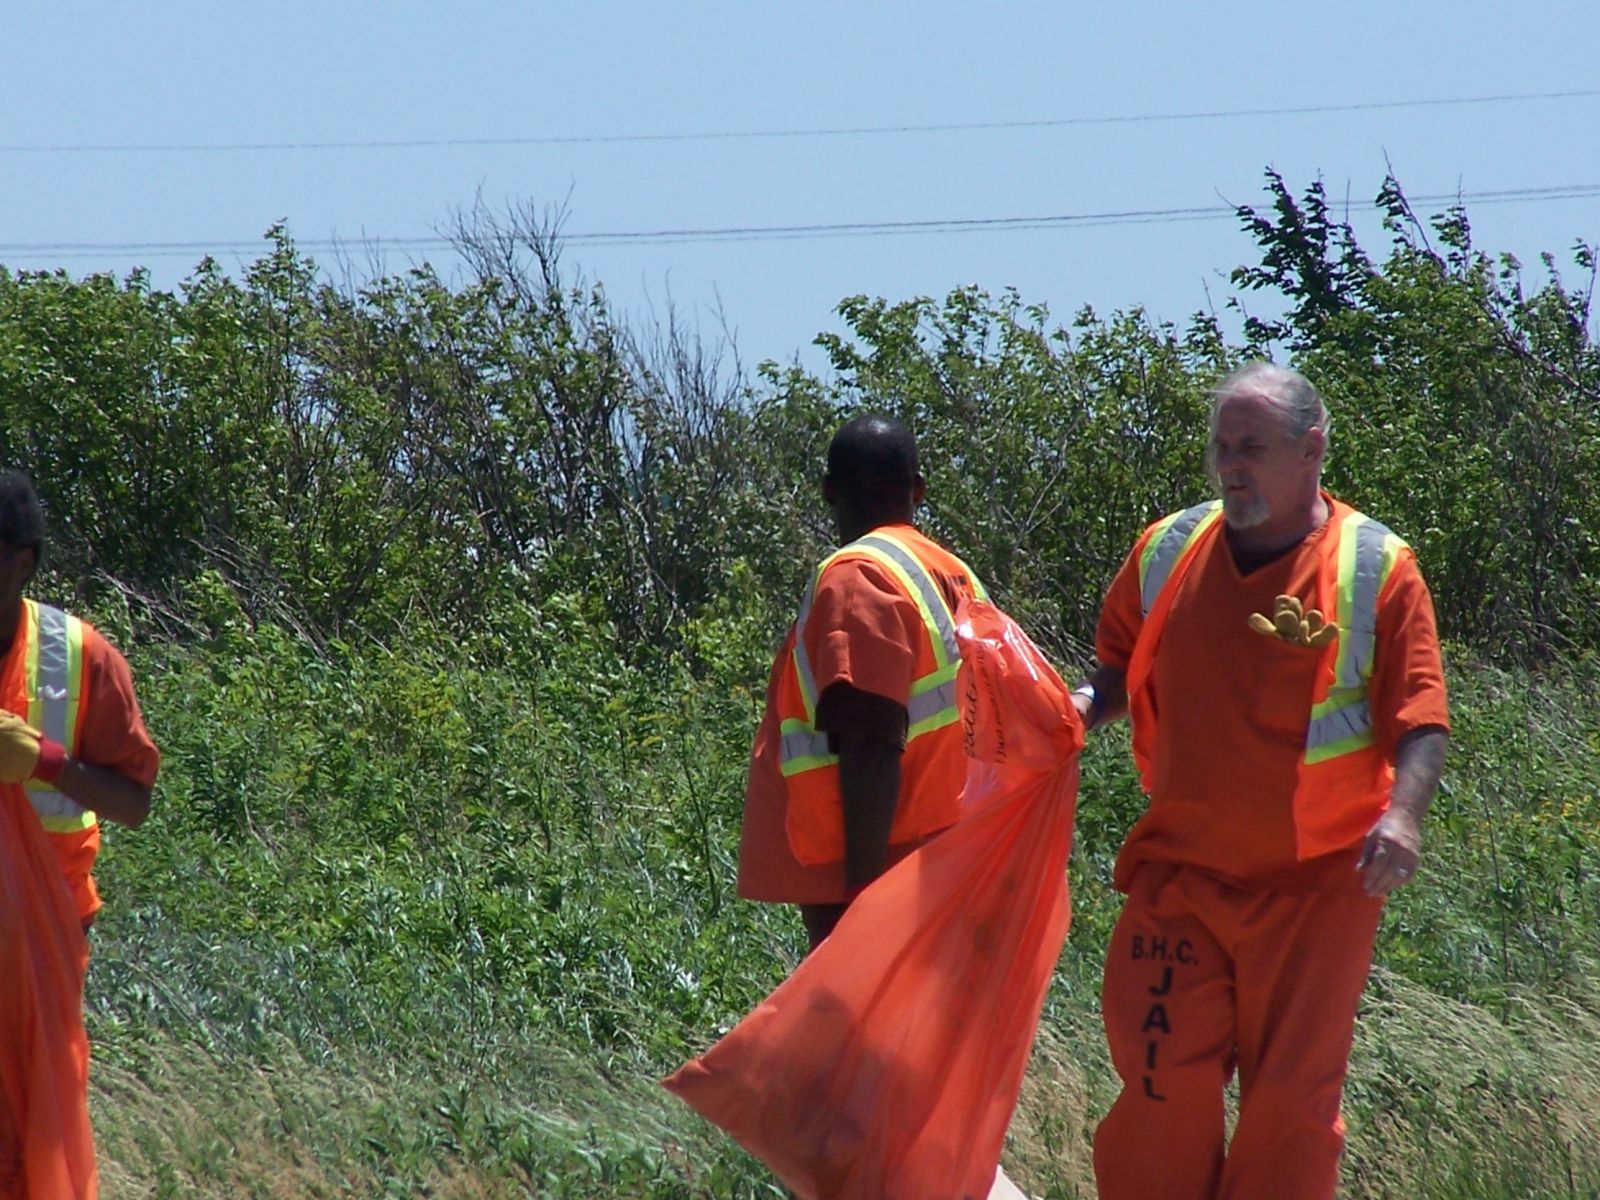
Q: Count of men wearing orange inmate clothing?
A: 3